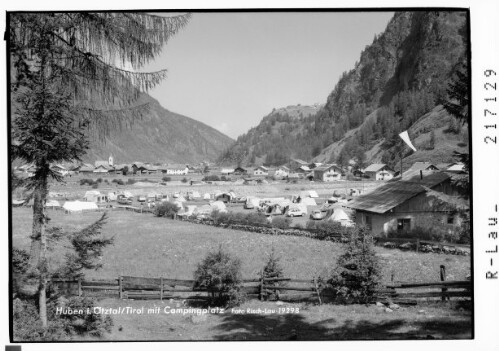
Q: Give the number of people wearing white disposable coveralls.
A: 0